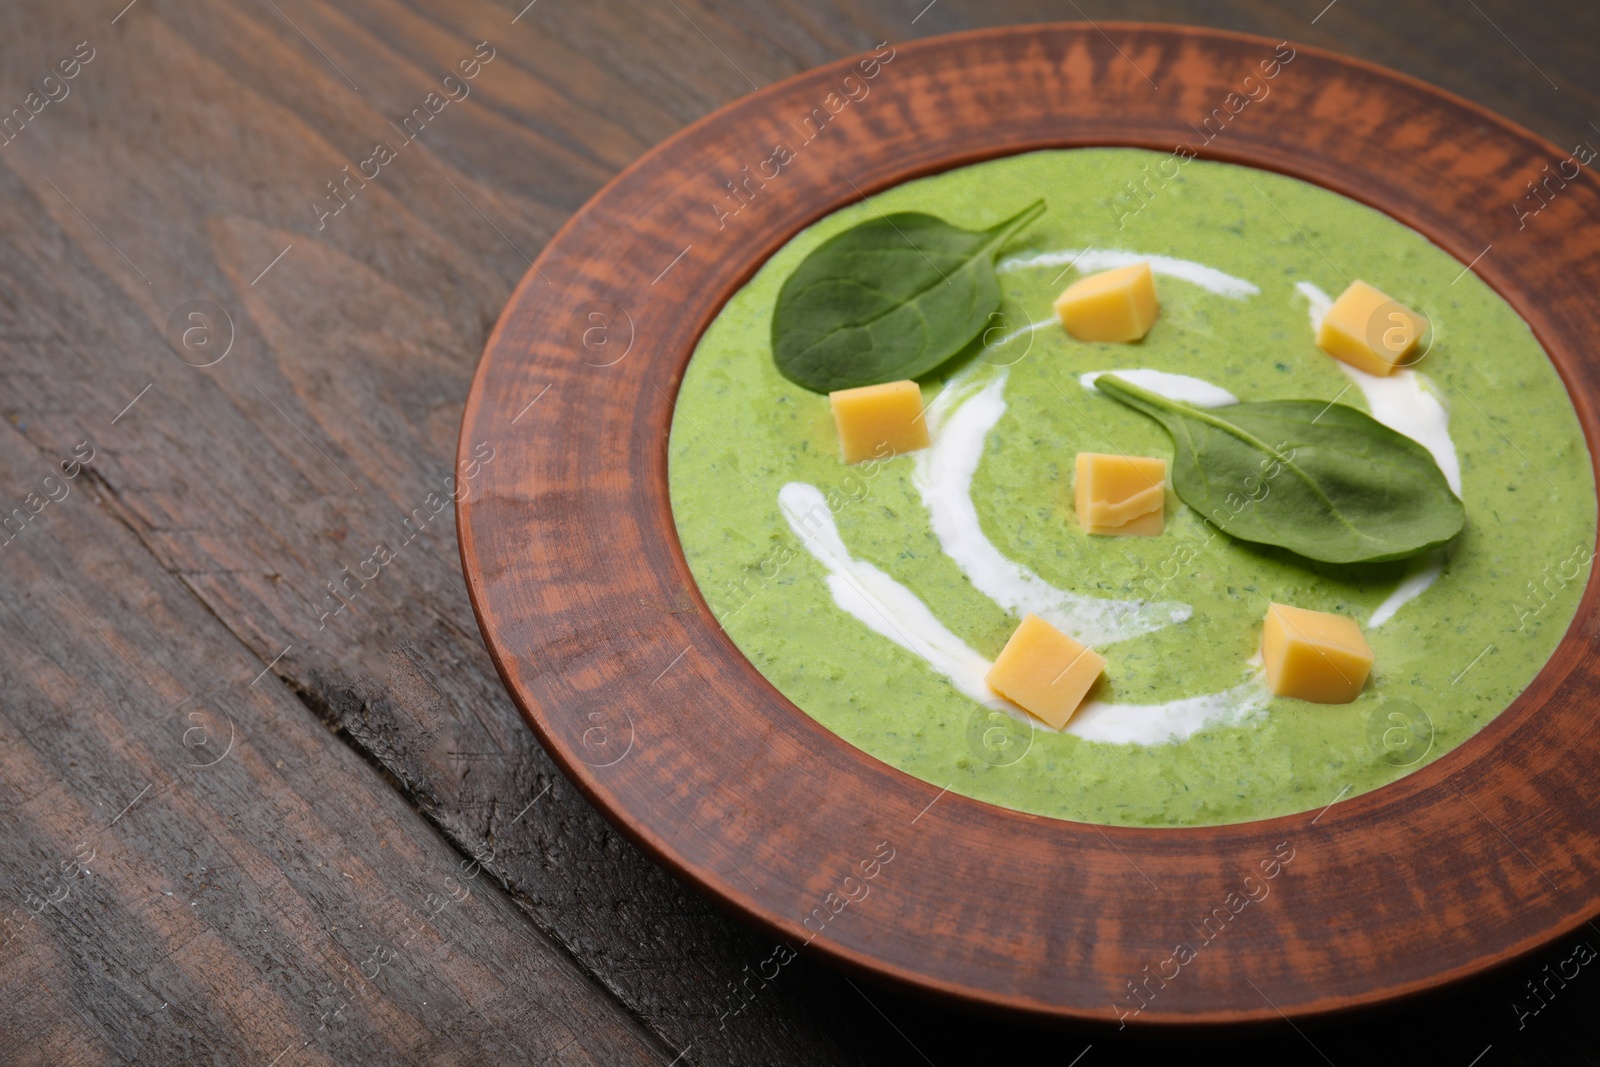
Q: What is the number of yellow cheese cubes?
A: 6